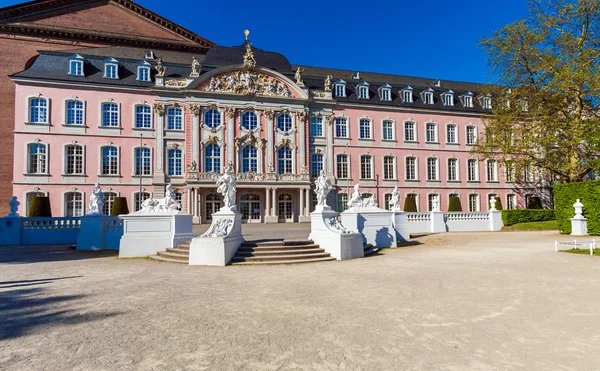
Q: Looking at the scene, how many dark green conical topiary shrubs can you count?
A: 6